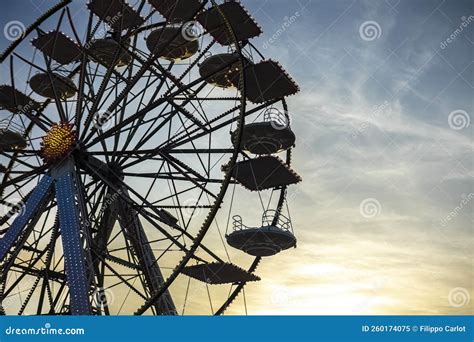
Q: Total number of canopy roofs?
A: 8